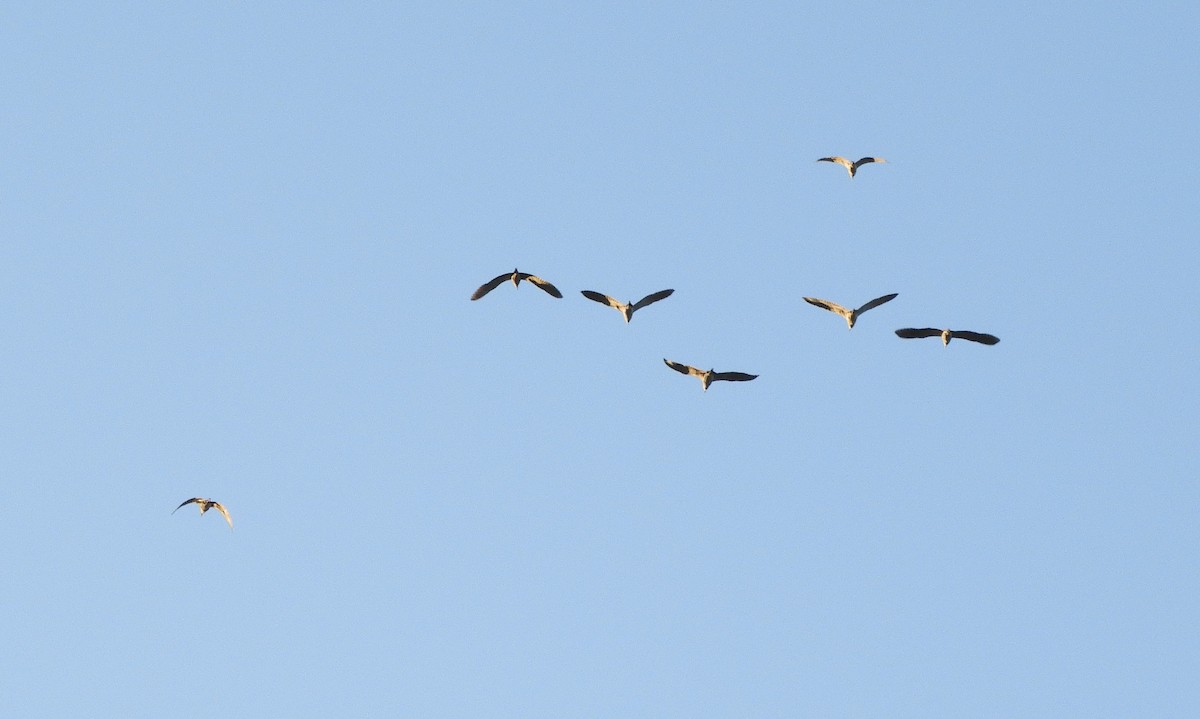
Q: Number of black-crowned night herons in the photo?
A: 7